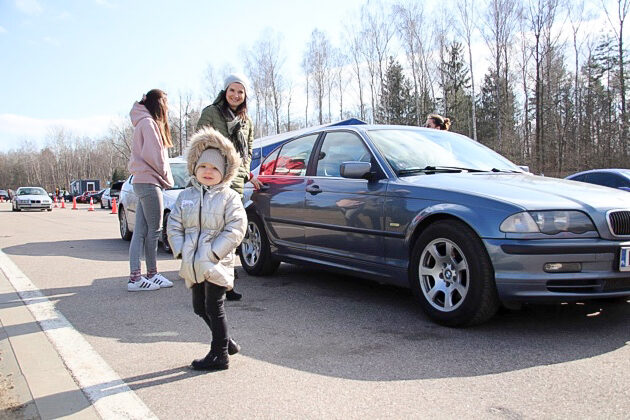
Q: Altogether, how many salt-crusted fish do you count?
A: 0